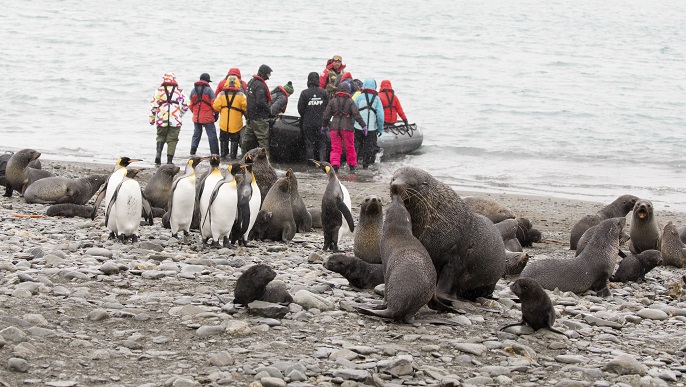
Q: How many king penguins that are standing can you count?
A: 7